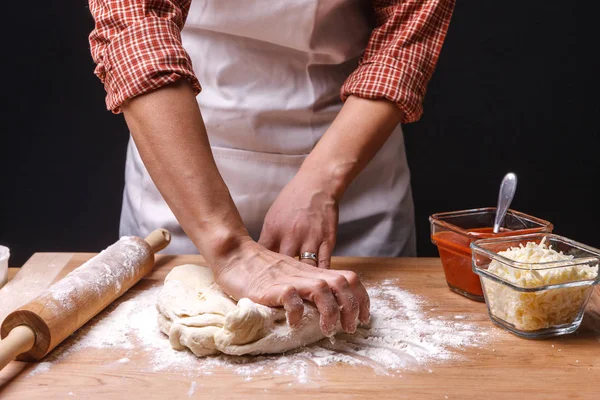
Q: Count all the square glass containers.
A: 2